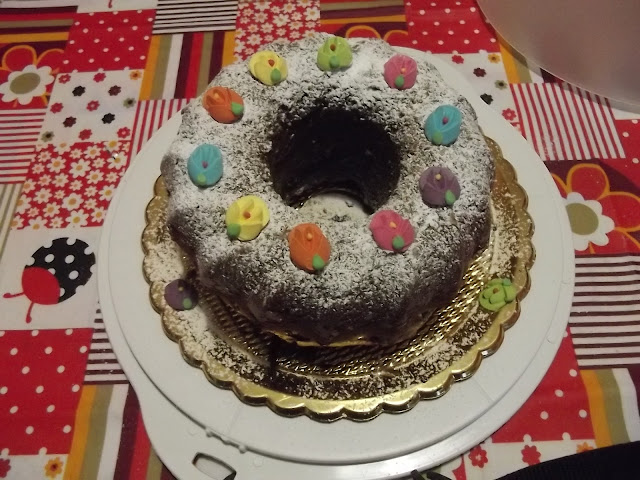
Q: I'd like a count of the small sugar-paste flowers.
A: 12